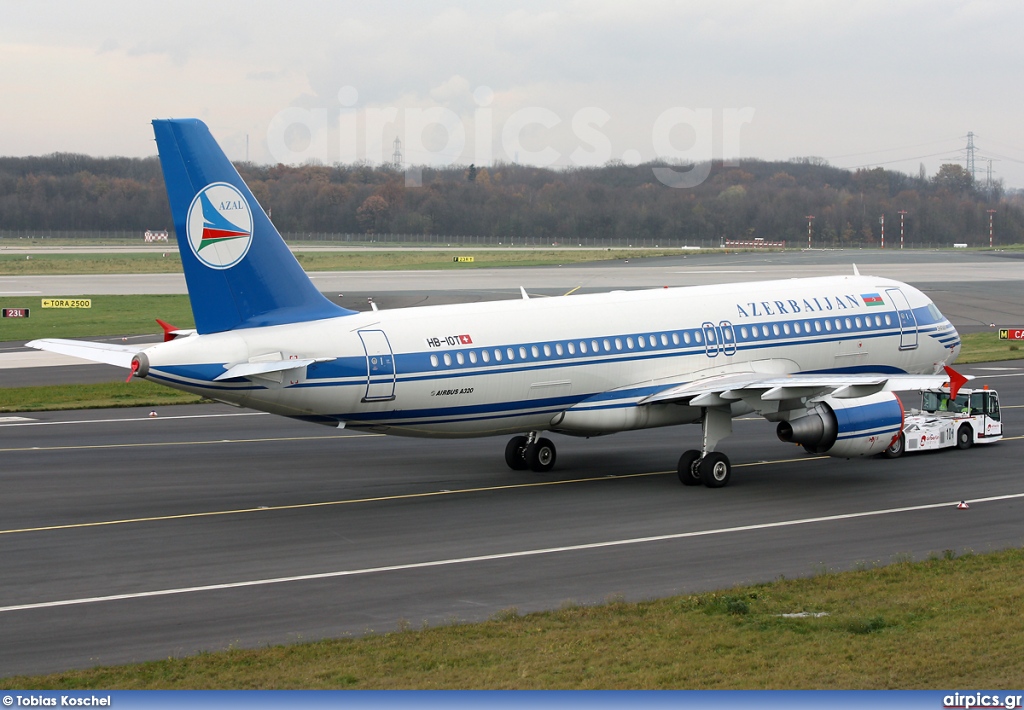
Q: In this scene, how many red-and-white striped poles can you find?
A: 4